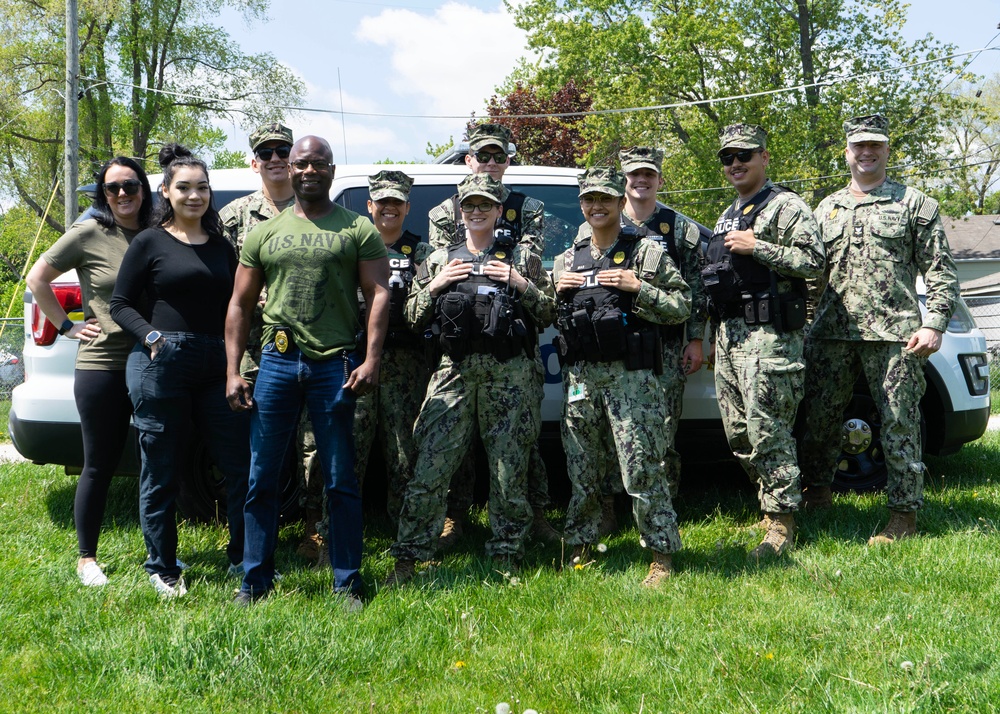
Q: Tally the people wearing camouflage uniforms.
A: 8